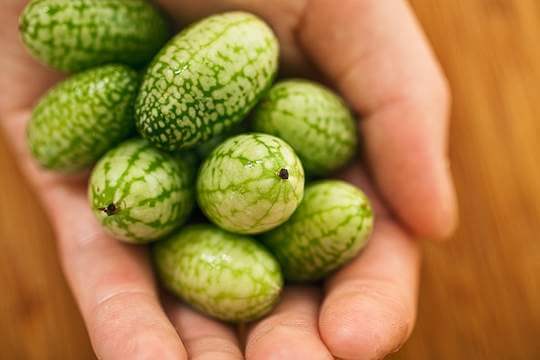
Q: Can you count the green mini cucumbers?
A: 8